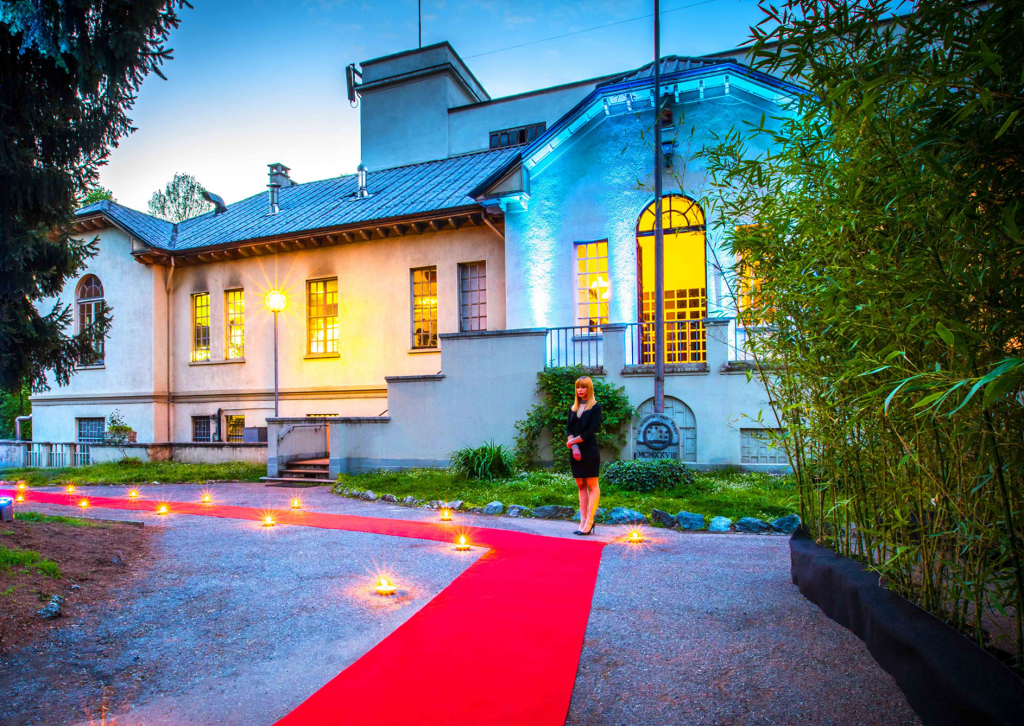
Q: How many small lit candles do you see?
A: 13